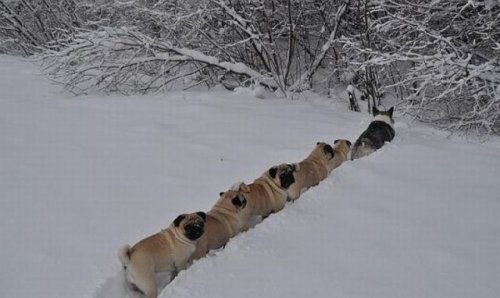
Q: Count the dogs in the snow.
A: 6